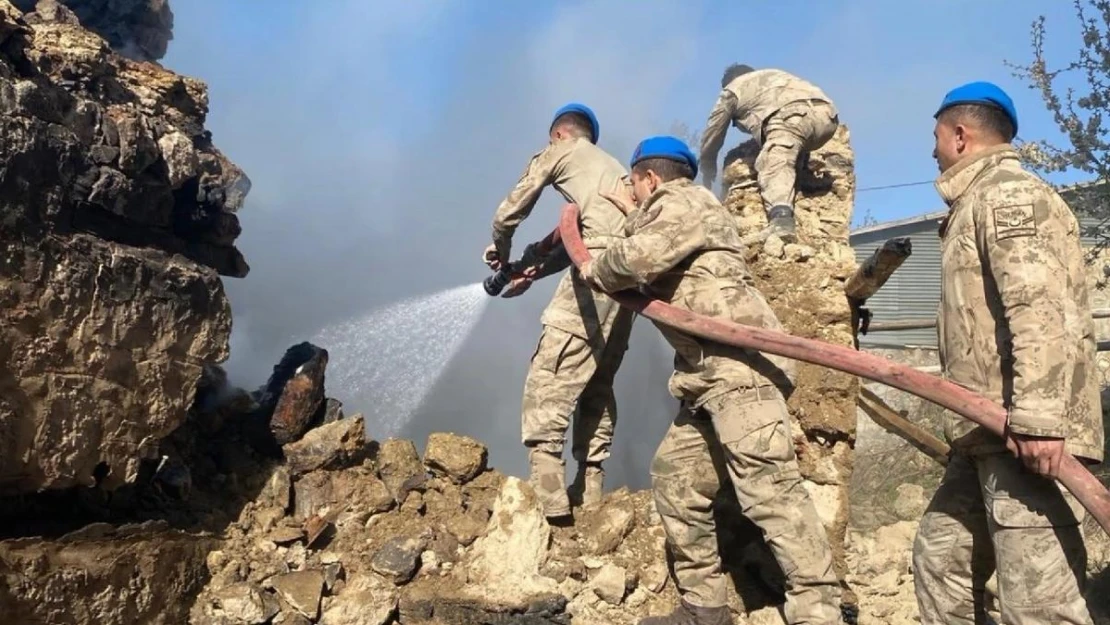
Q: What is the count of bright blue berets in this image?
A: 3